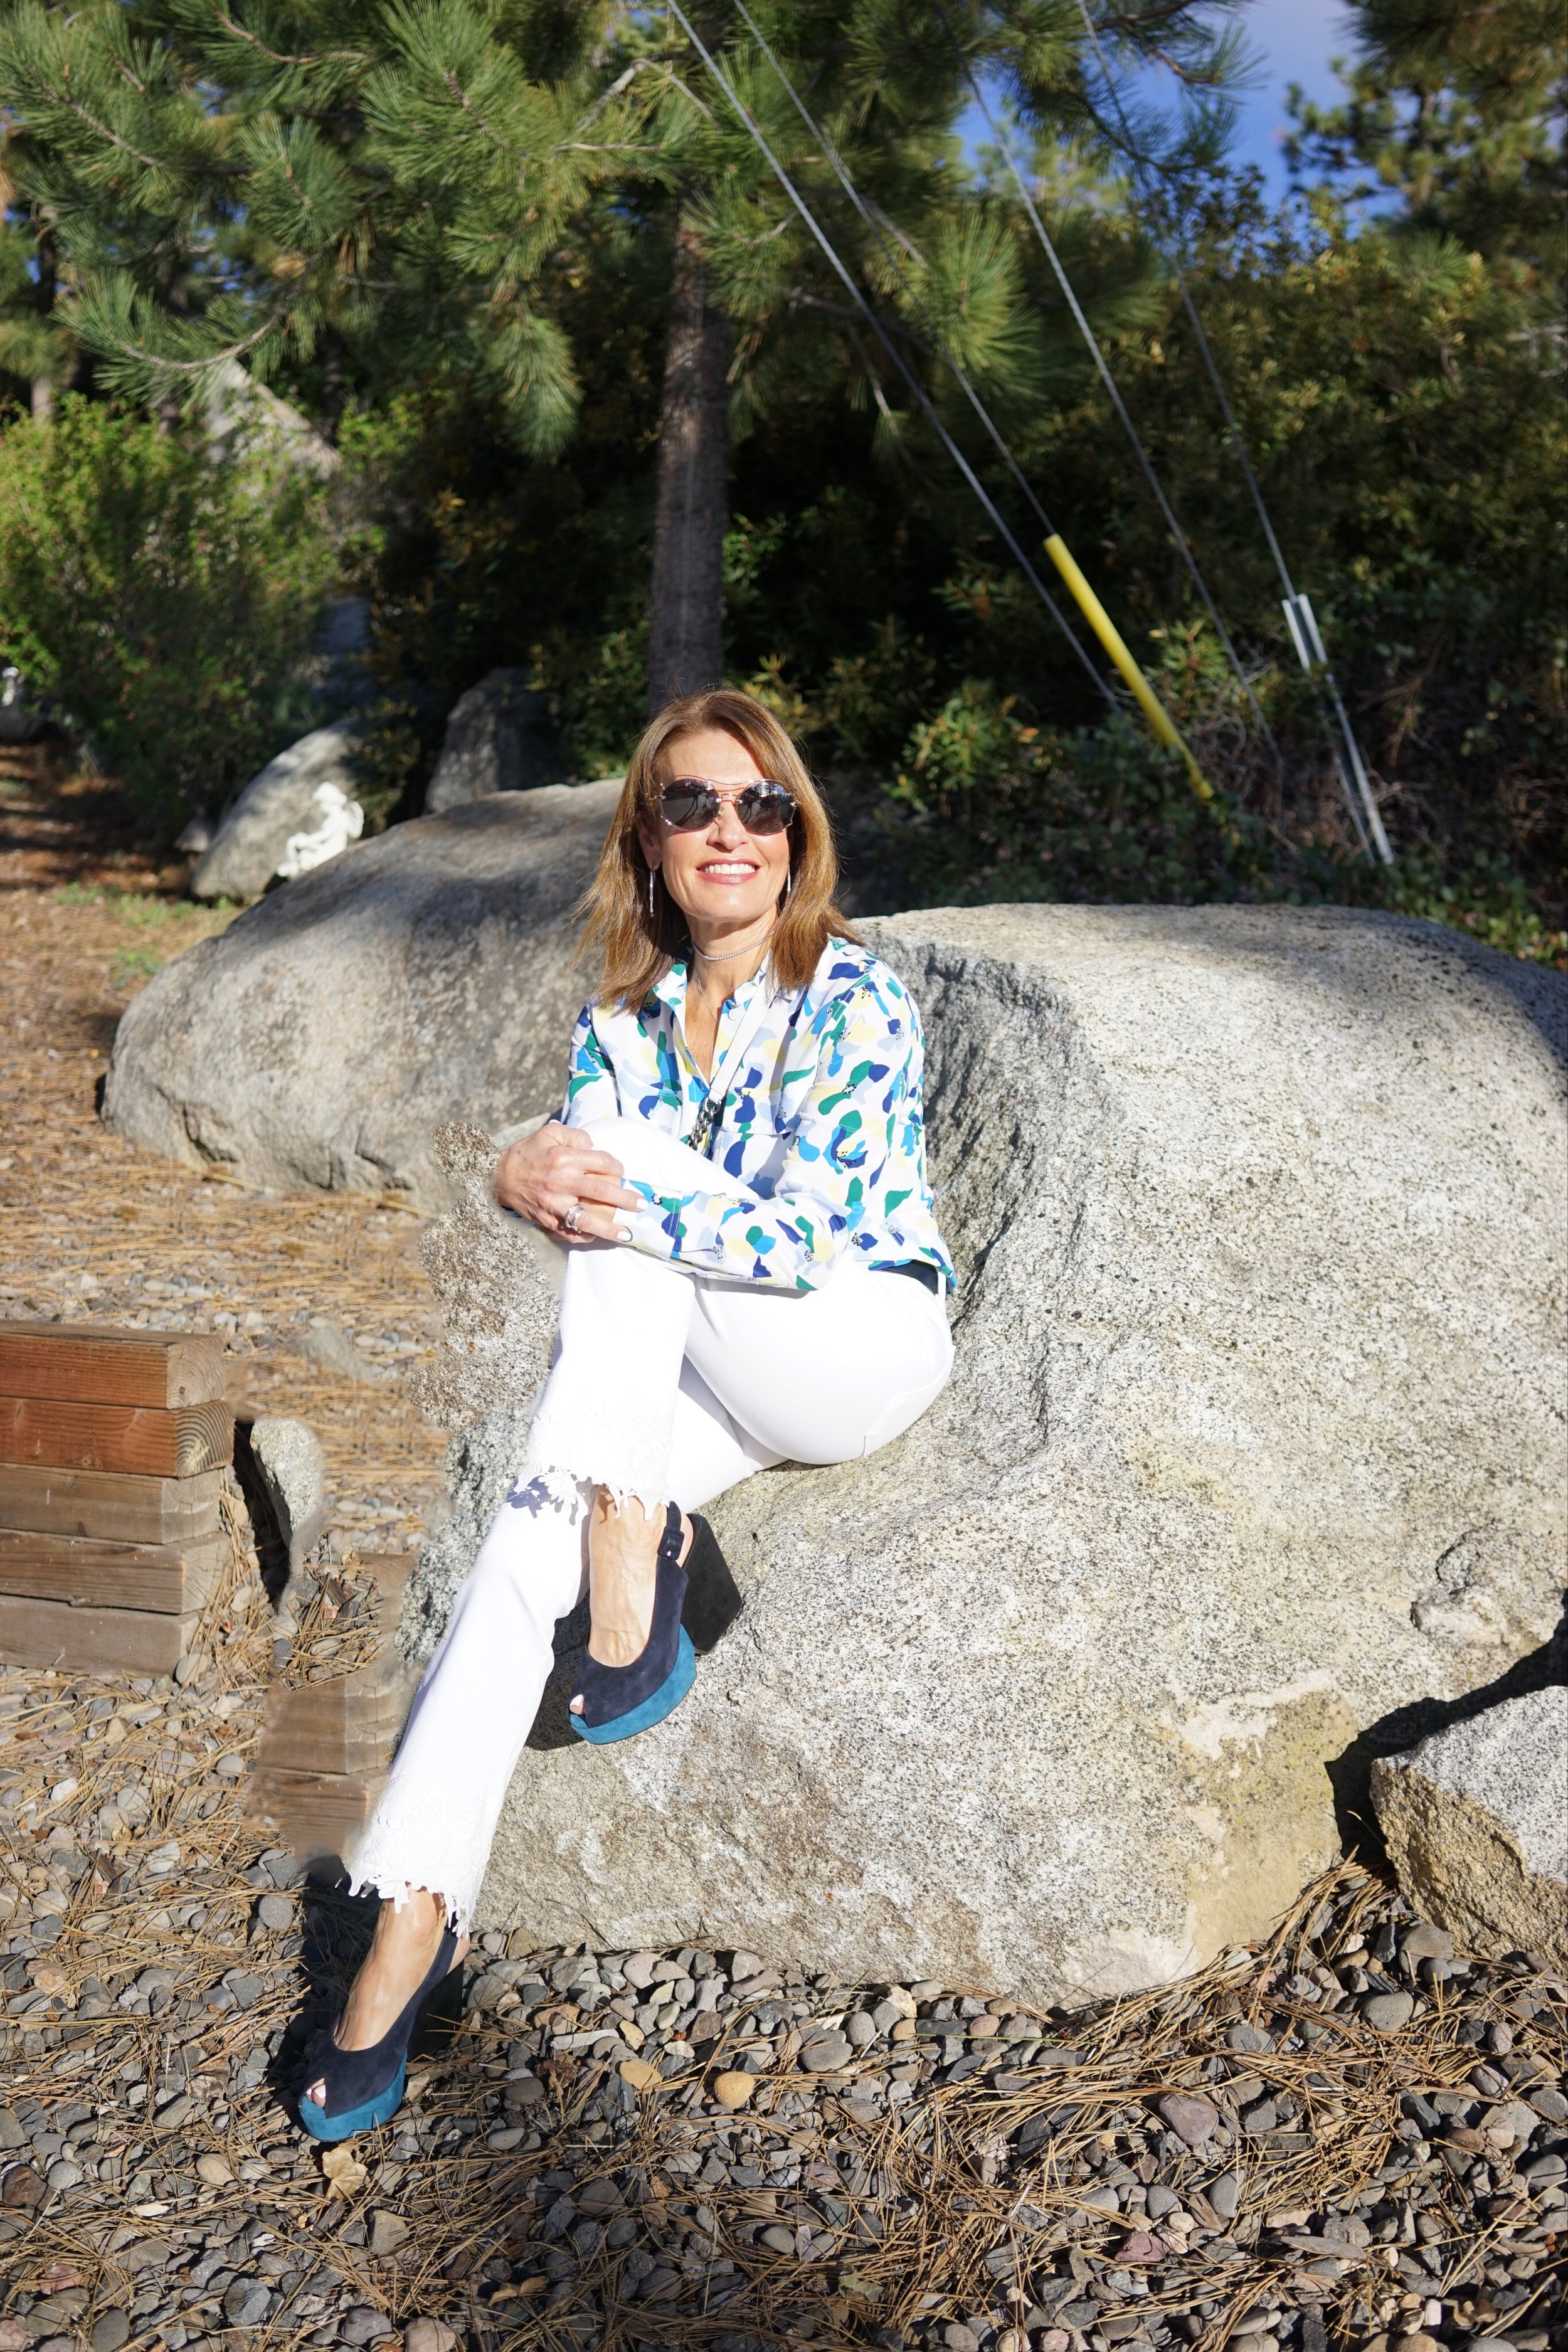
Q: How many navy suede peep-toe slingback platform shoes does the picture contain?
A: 2